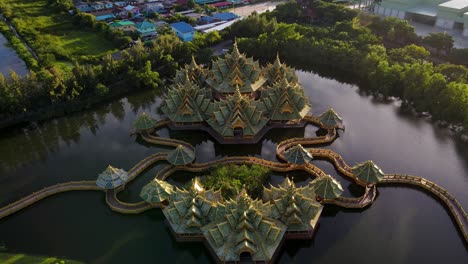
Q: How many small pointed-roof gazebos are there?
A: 8